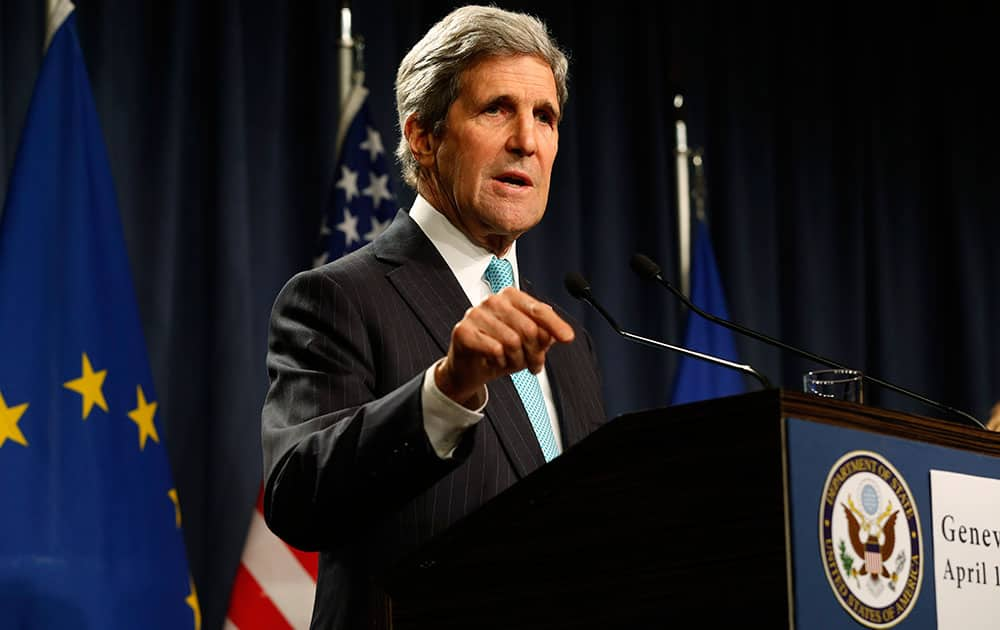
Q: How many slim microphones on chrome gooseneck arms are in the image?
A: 2